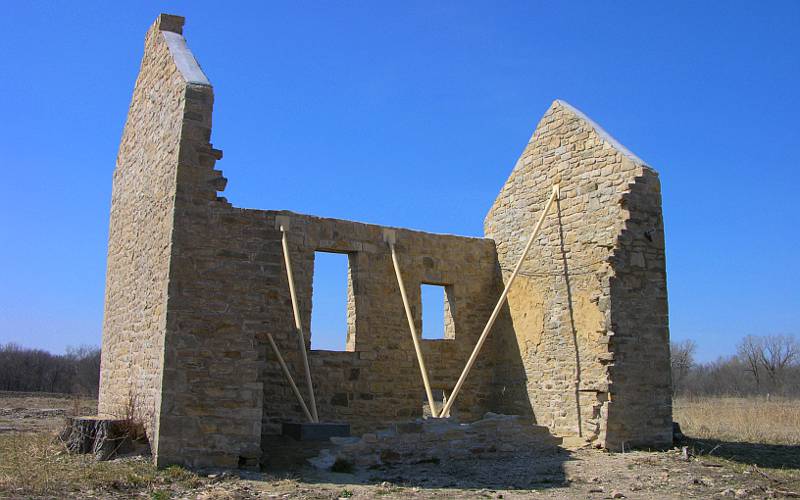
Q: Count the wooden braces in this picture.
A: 4